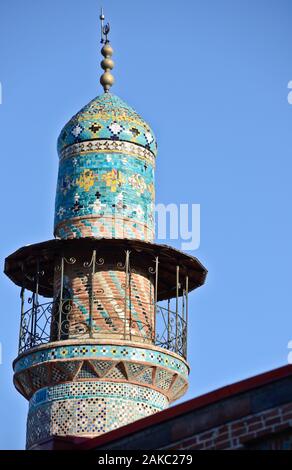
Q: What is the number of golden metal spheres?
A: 3